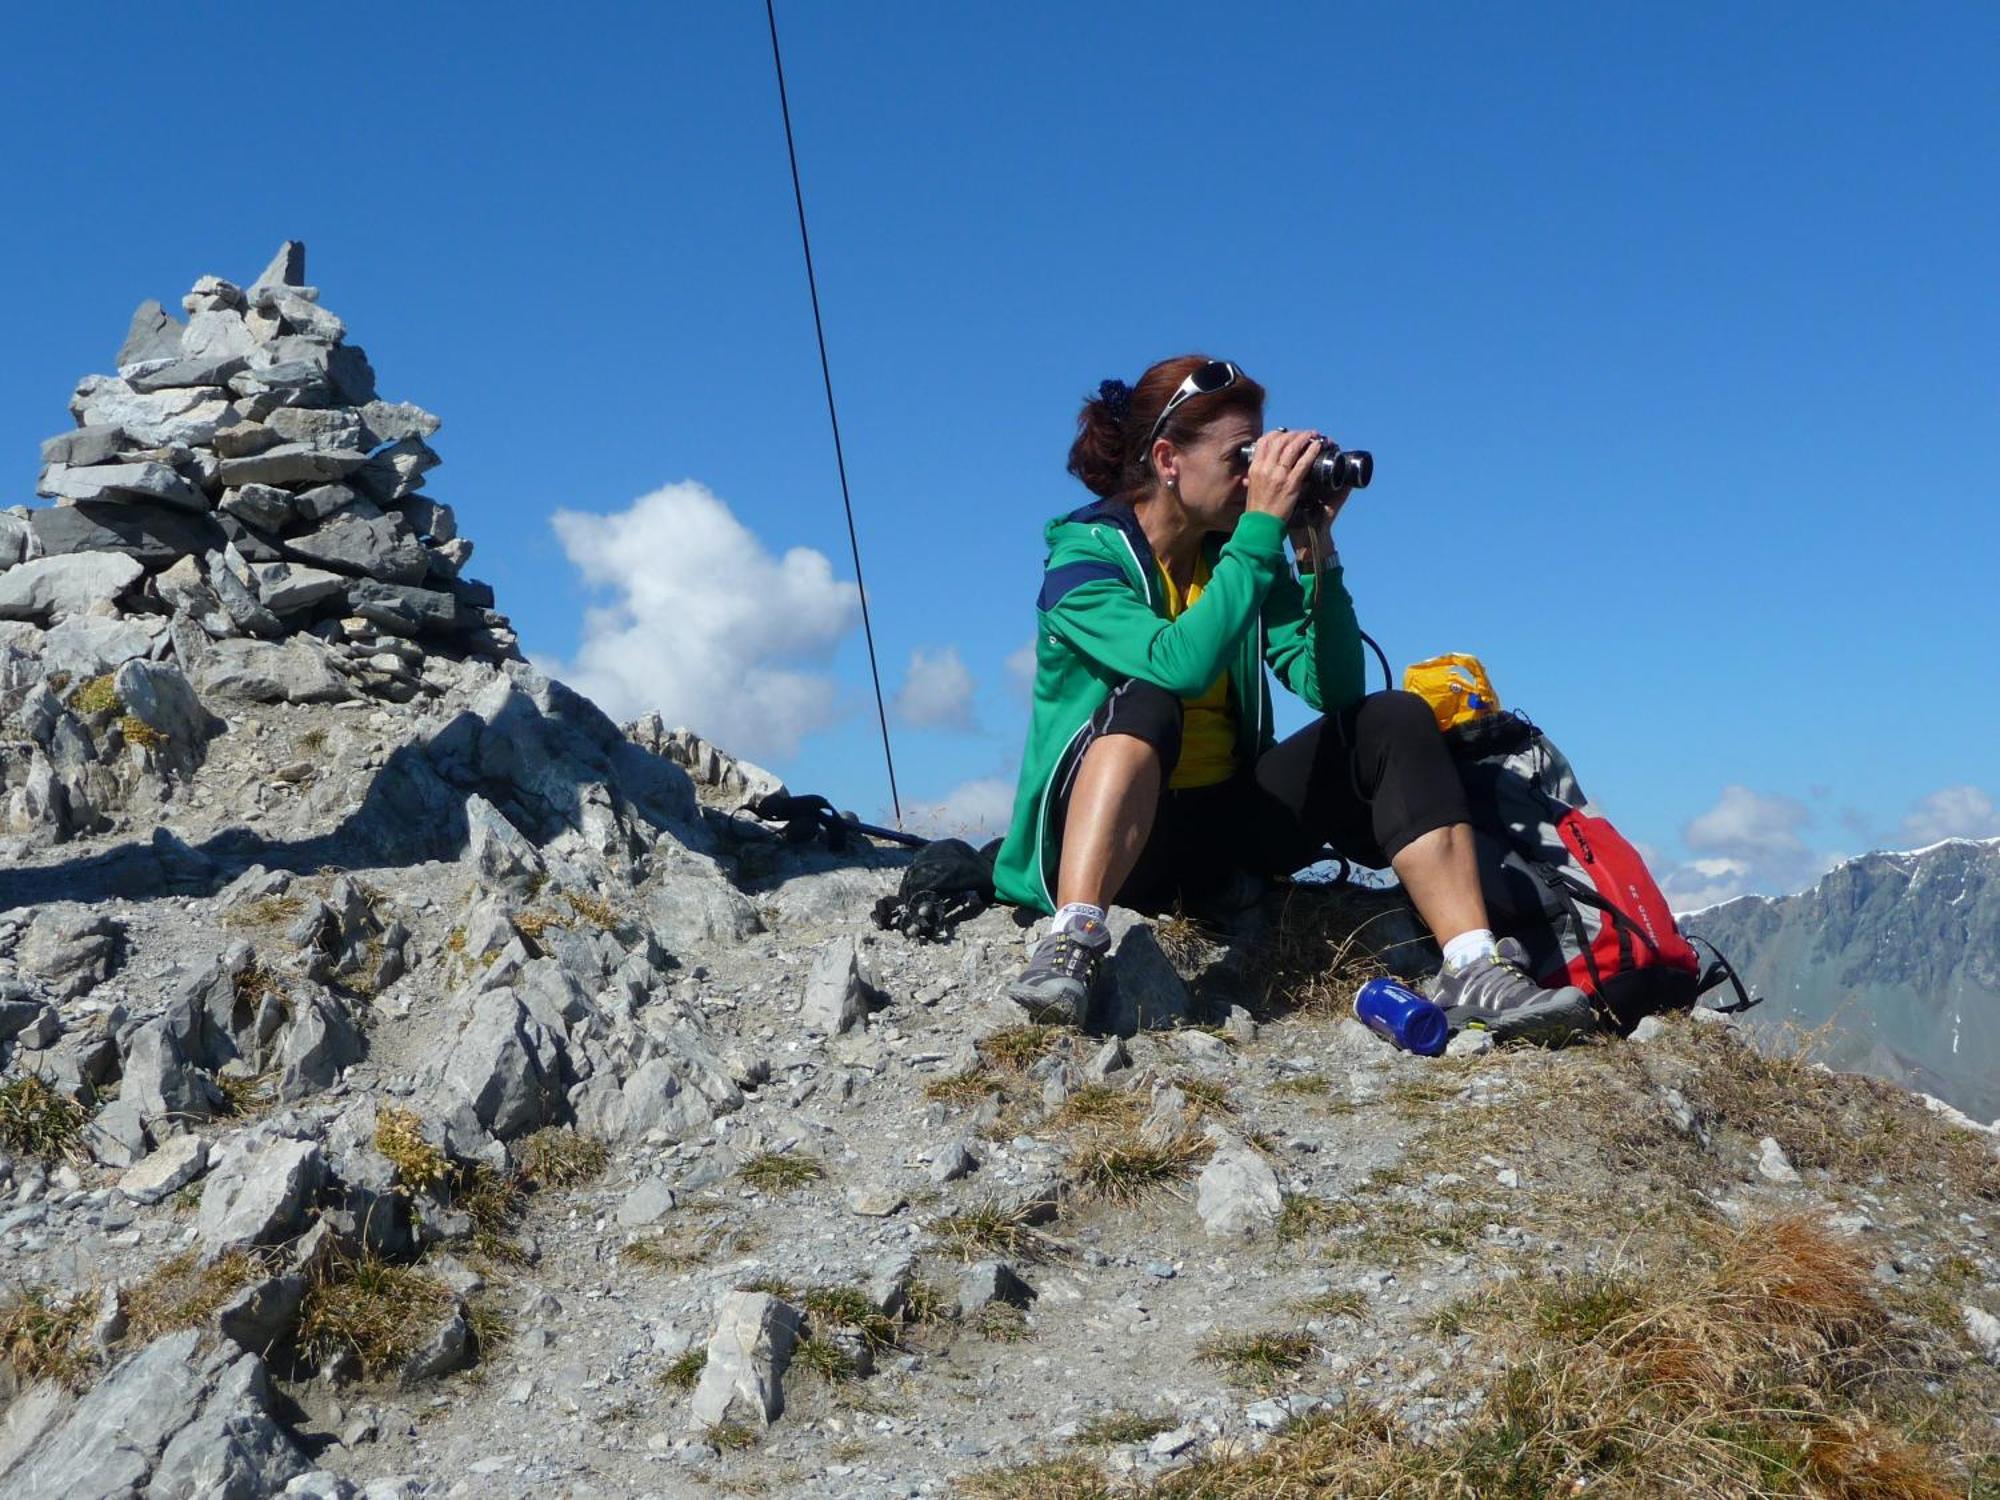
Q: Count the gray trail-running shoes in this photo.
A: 2